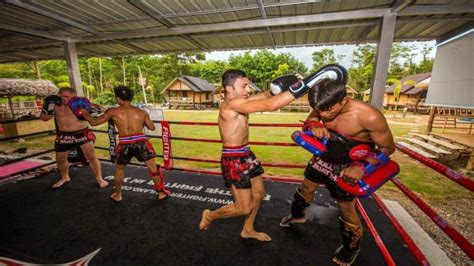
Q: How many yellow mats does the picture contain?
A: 0